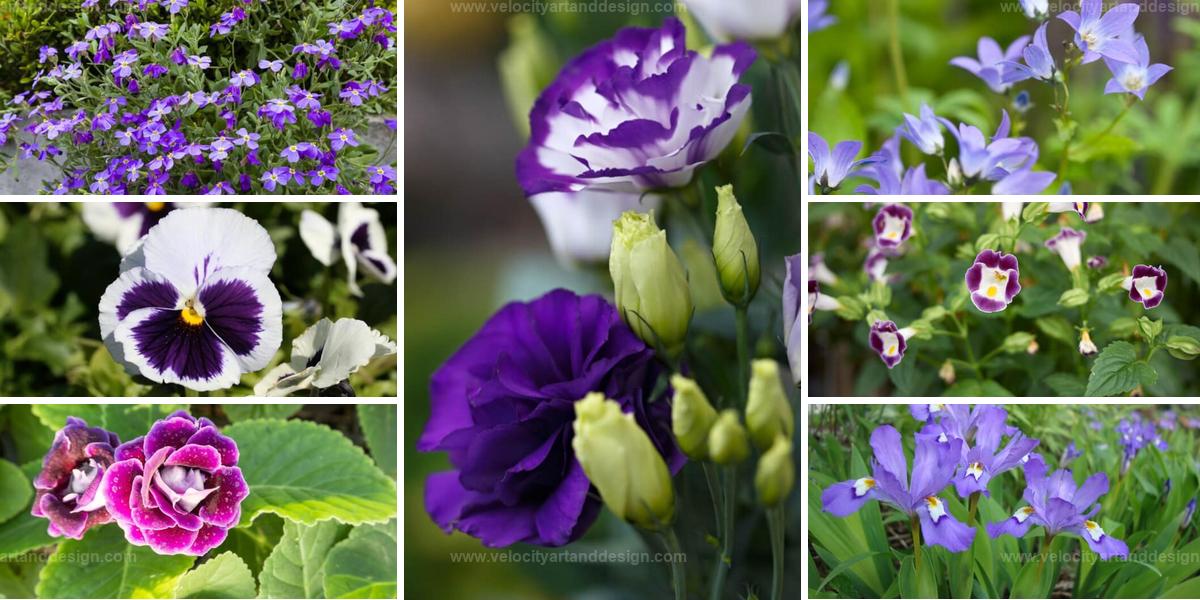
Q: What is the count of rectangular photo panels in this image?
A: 7